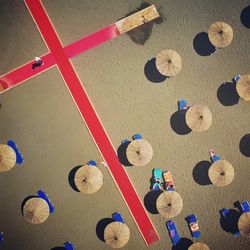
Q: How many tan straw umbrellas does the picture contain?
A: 13